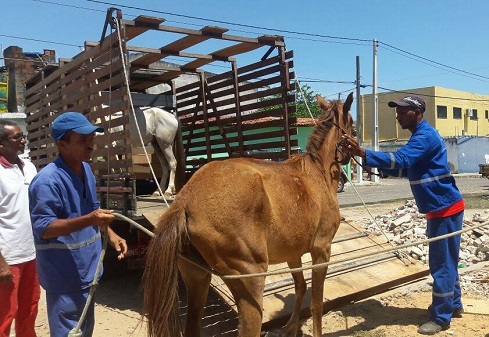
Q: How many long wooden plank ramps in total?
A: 1